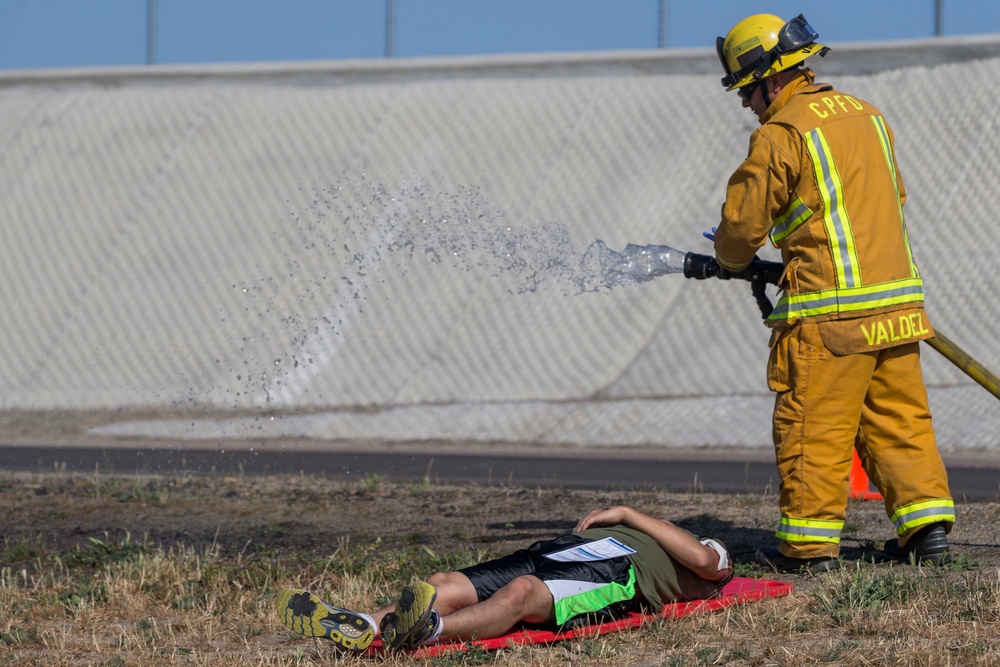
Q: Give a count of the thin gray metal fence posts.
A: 4